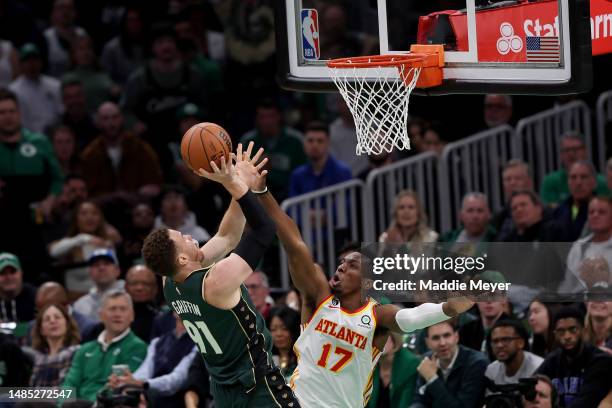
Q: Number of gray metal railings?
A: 5